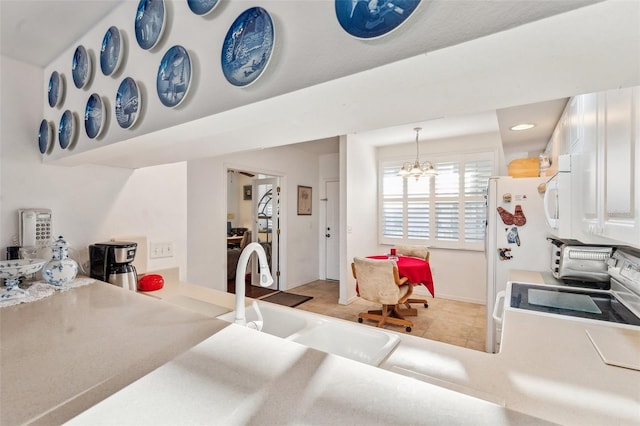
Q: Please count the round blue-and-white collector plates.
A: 12